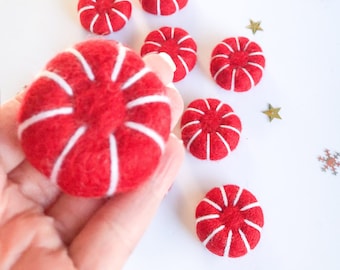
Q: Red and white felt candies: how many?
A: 7